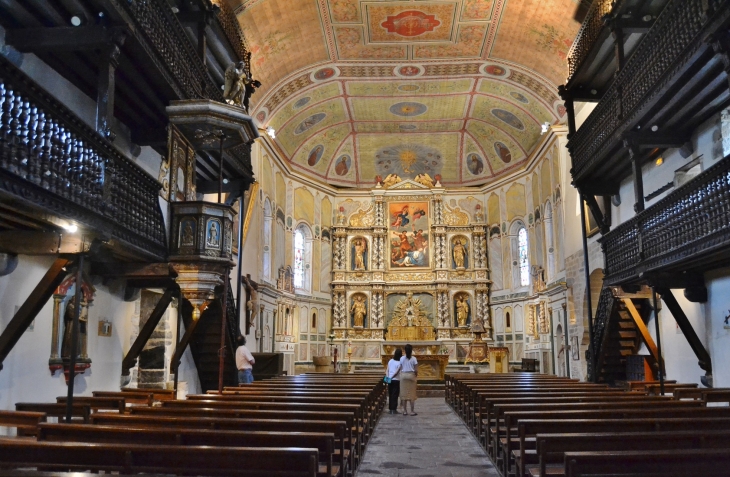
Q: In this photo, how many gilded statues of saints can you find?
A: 4